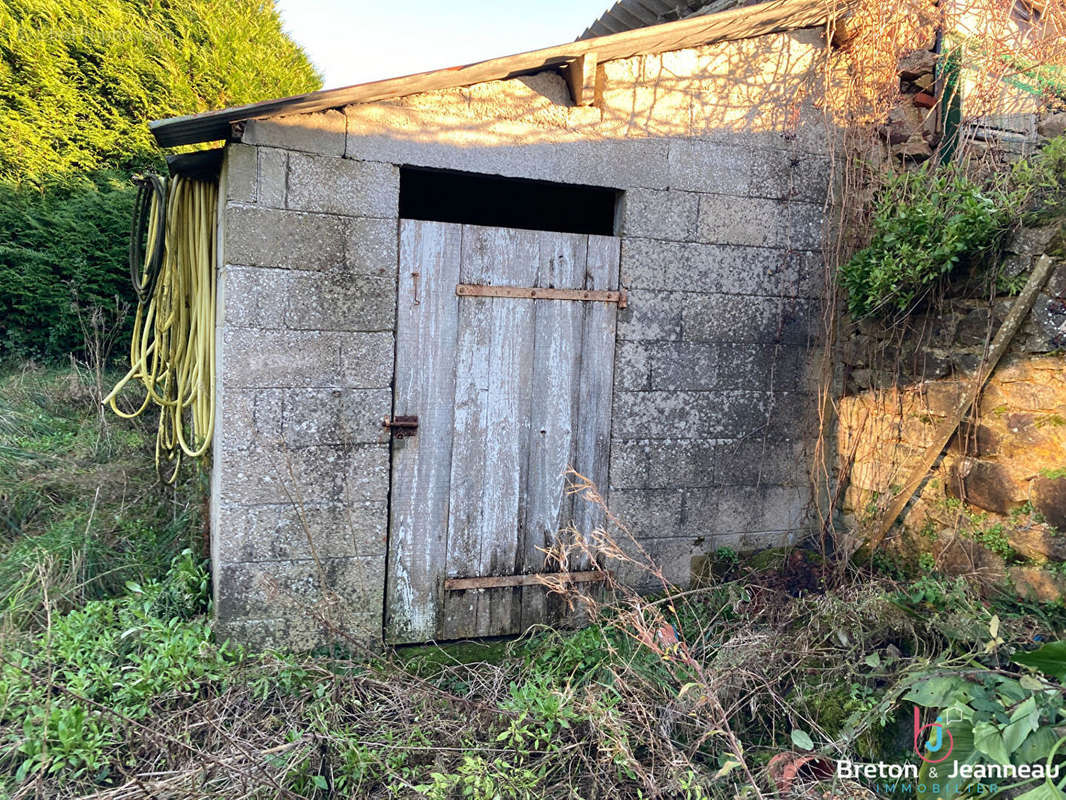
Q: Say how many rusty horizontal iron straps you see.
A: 2